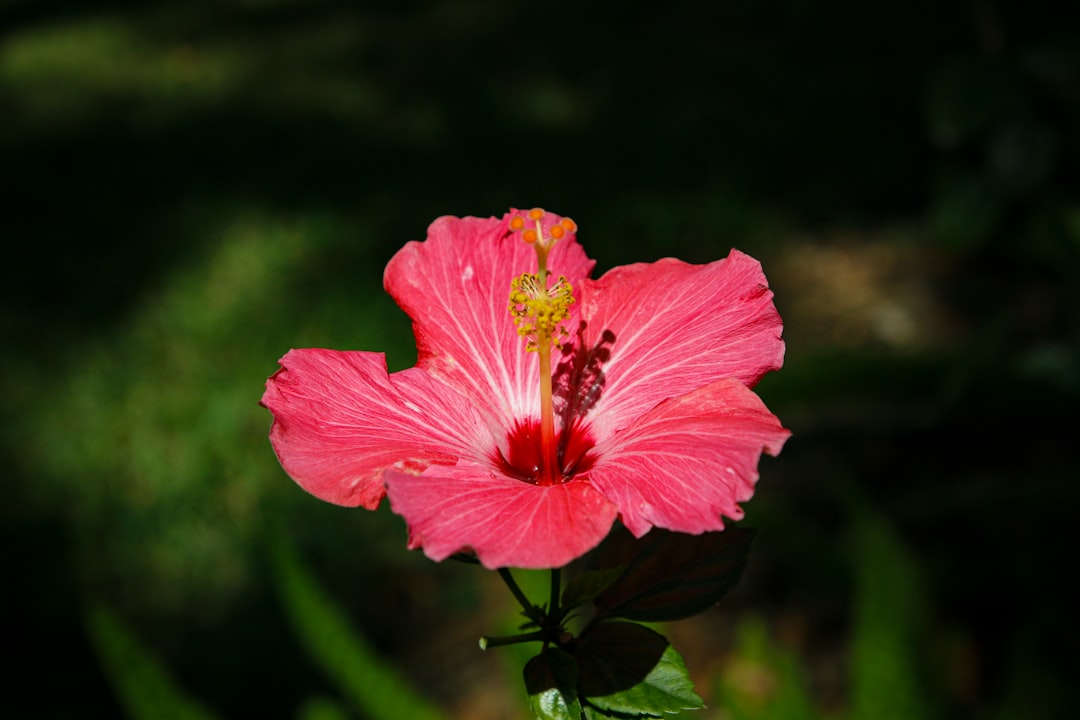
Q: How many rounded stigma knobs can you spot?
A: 5